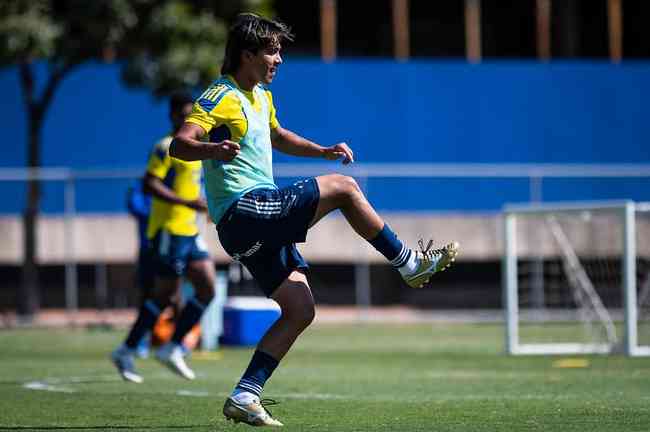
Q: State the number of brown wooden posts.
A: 5